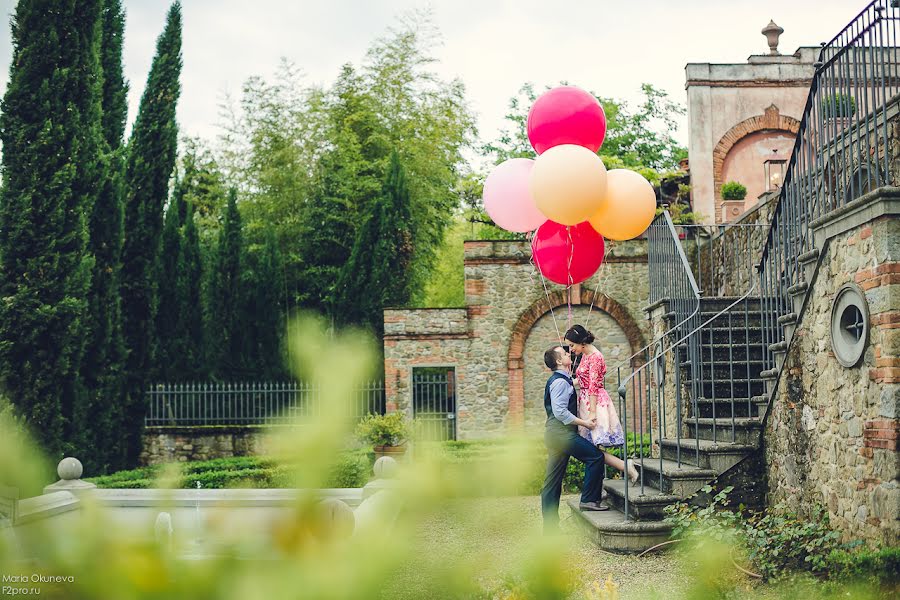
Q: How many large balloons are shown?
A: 5